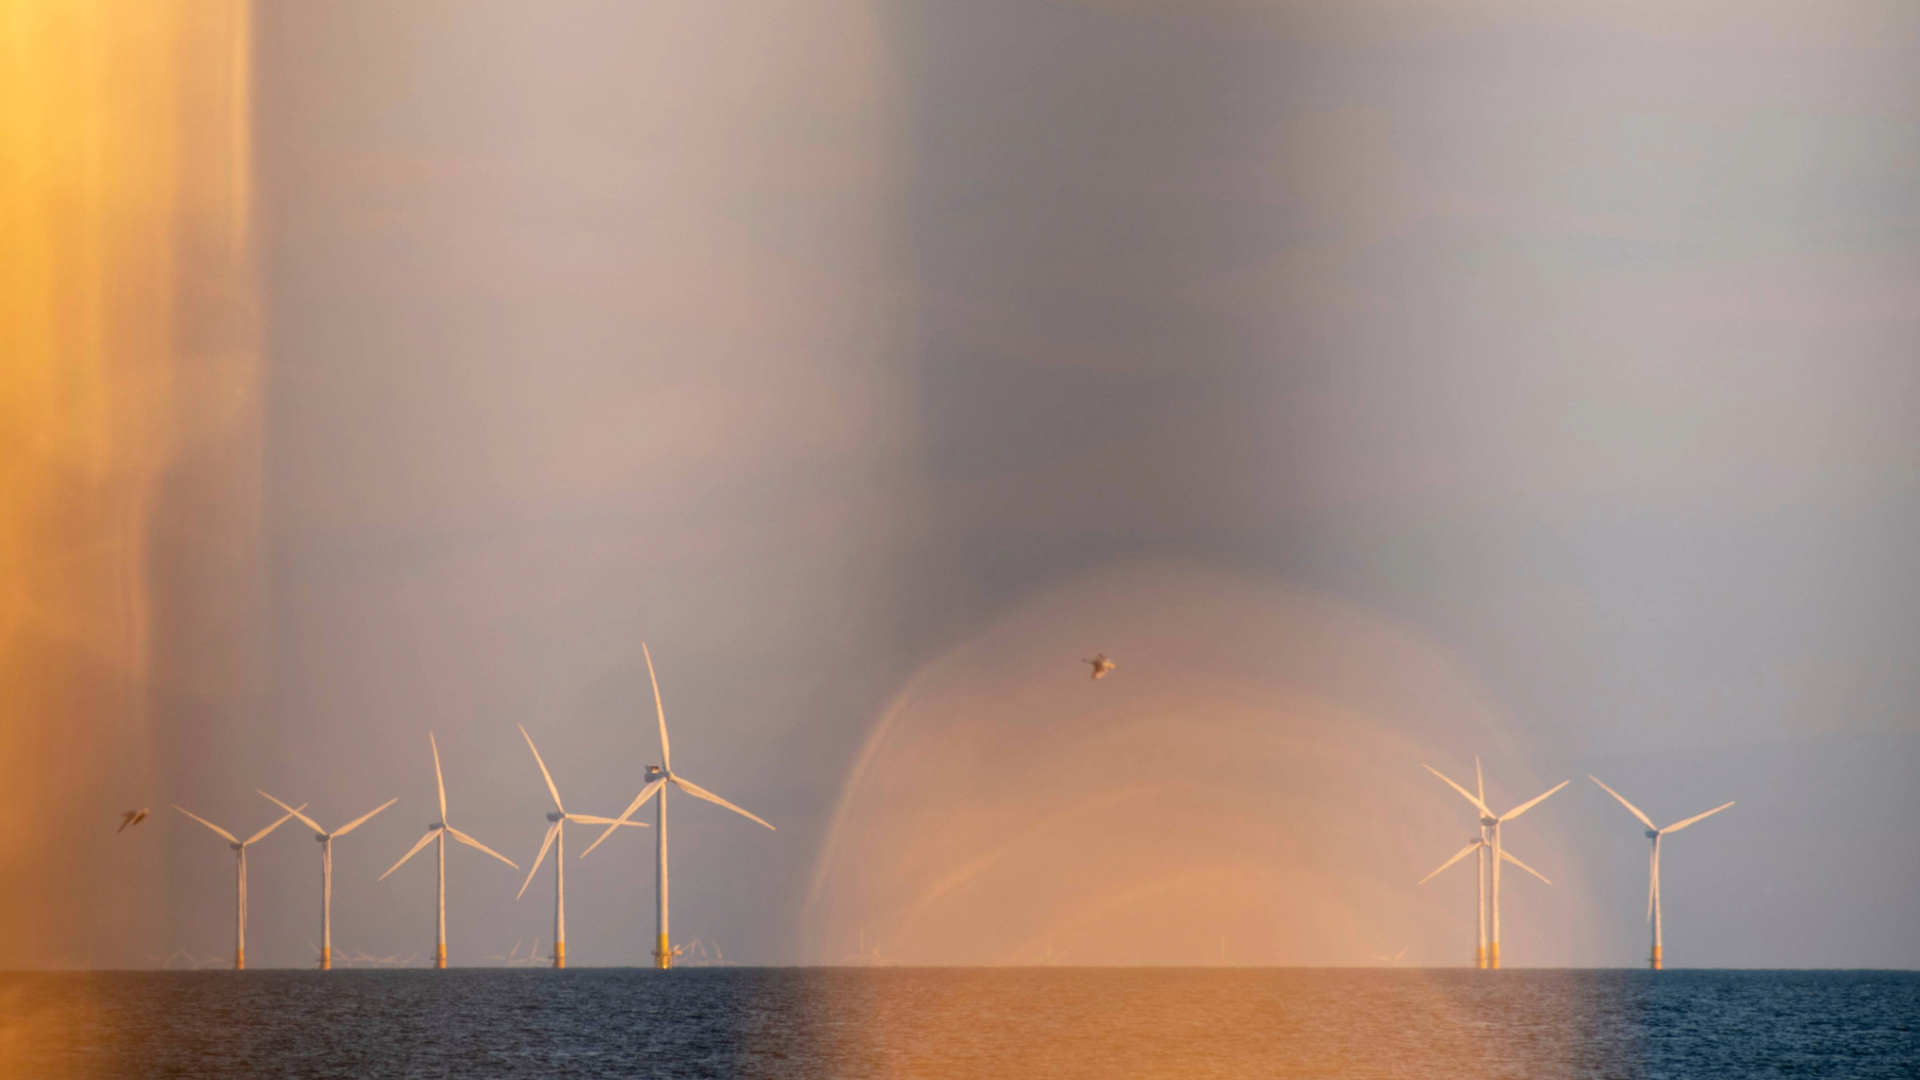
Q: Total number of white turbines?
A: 8